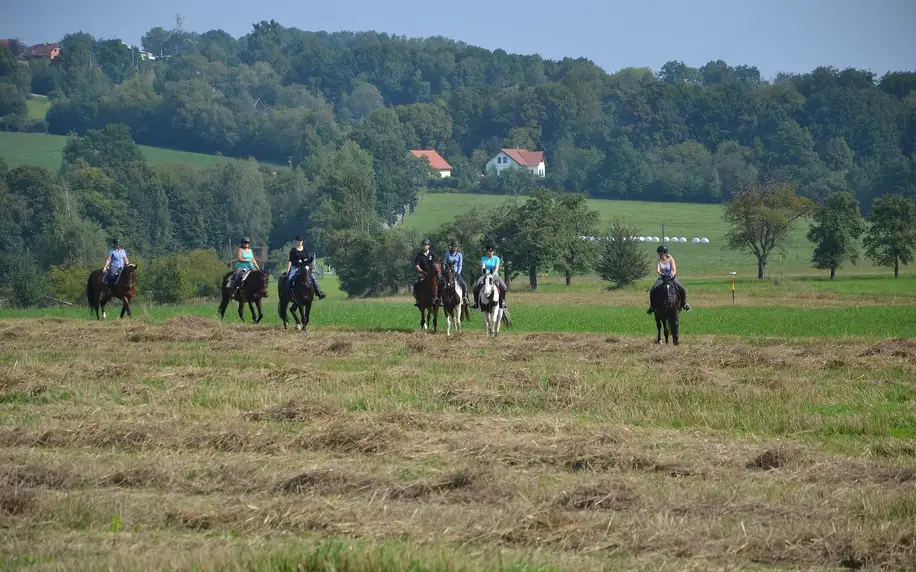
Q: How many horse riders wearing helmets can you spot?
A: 7